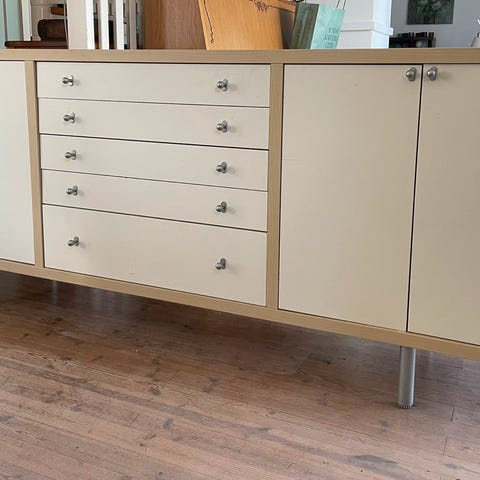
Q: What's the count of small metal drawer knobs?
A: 10